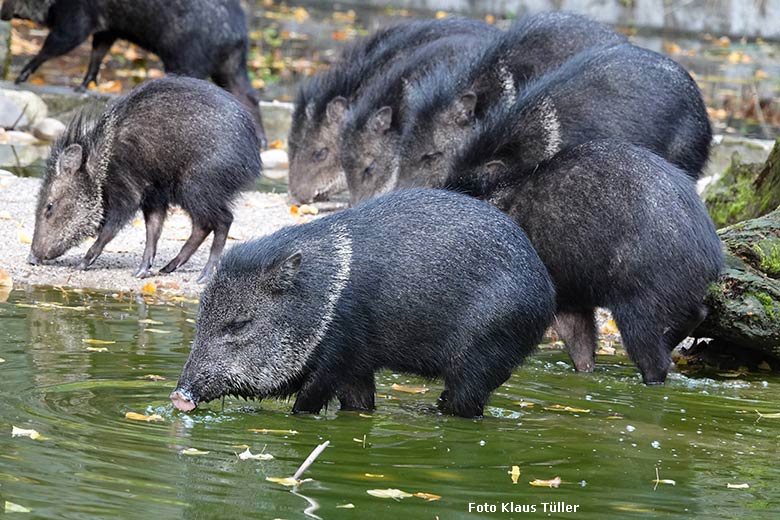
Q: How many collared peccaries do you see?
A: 8